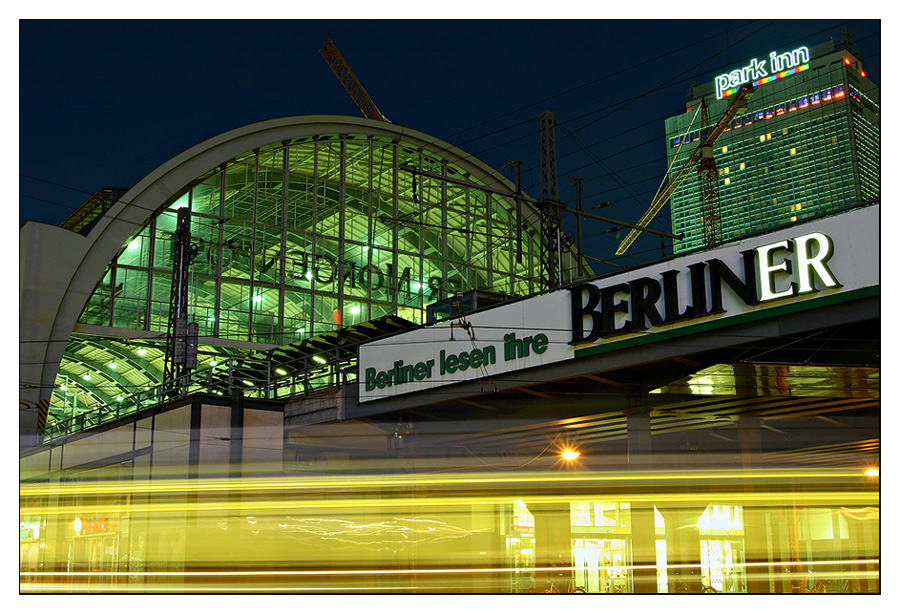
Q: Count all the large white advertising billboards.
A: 1